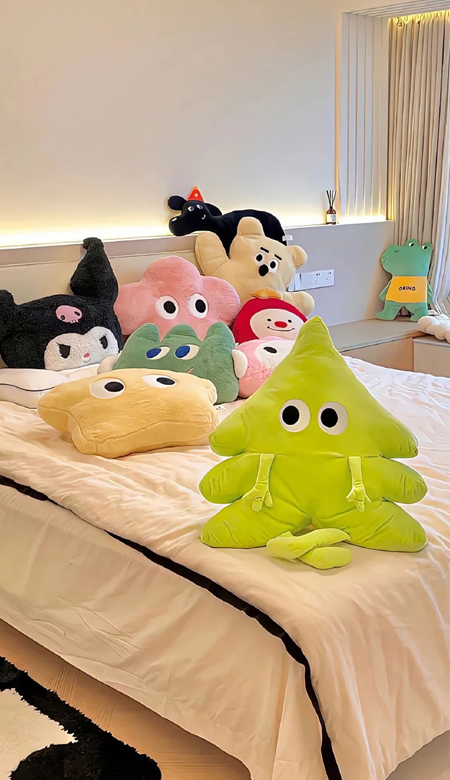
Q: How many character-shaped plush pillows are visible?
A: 10